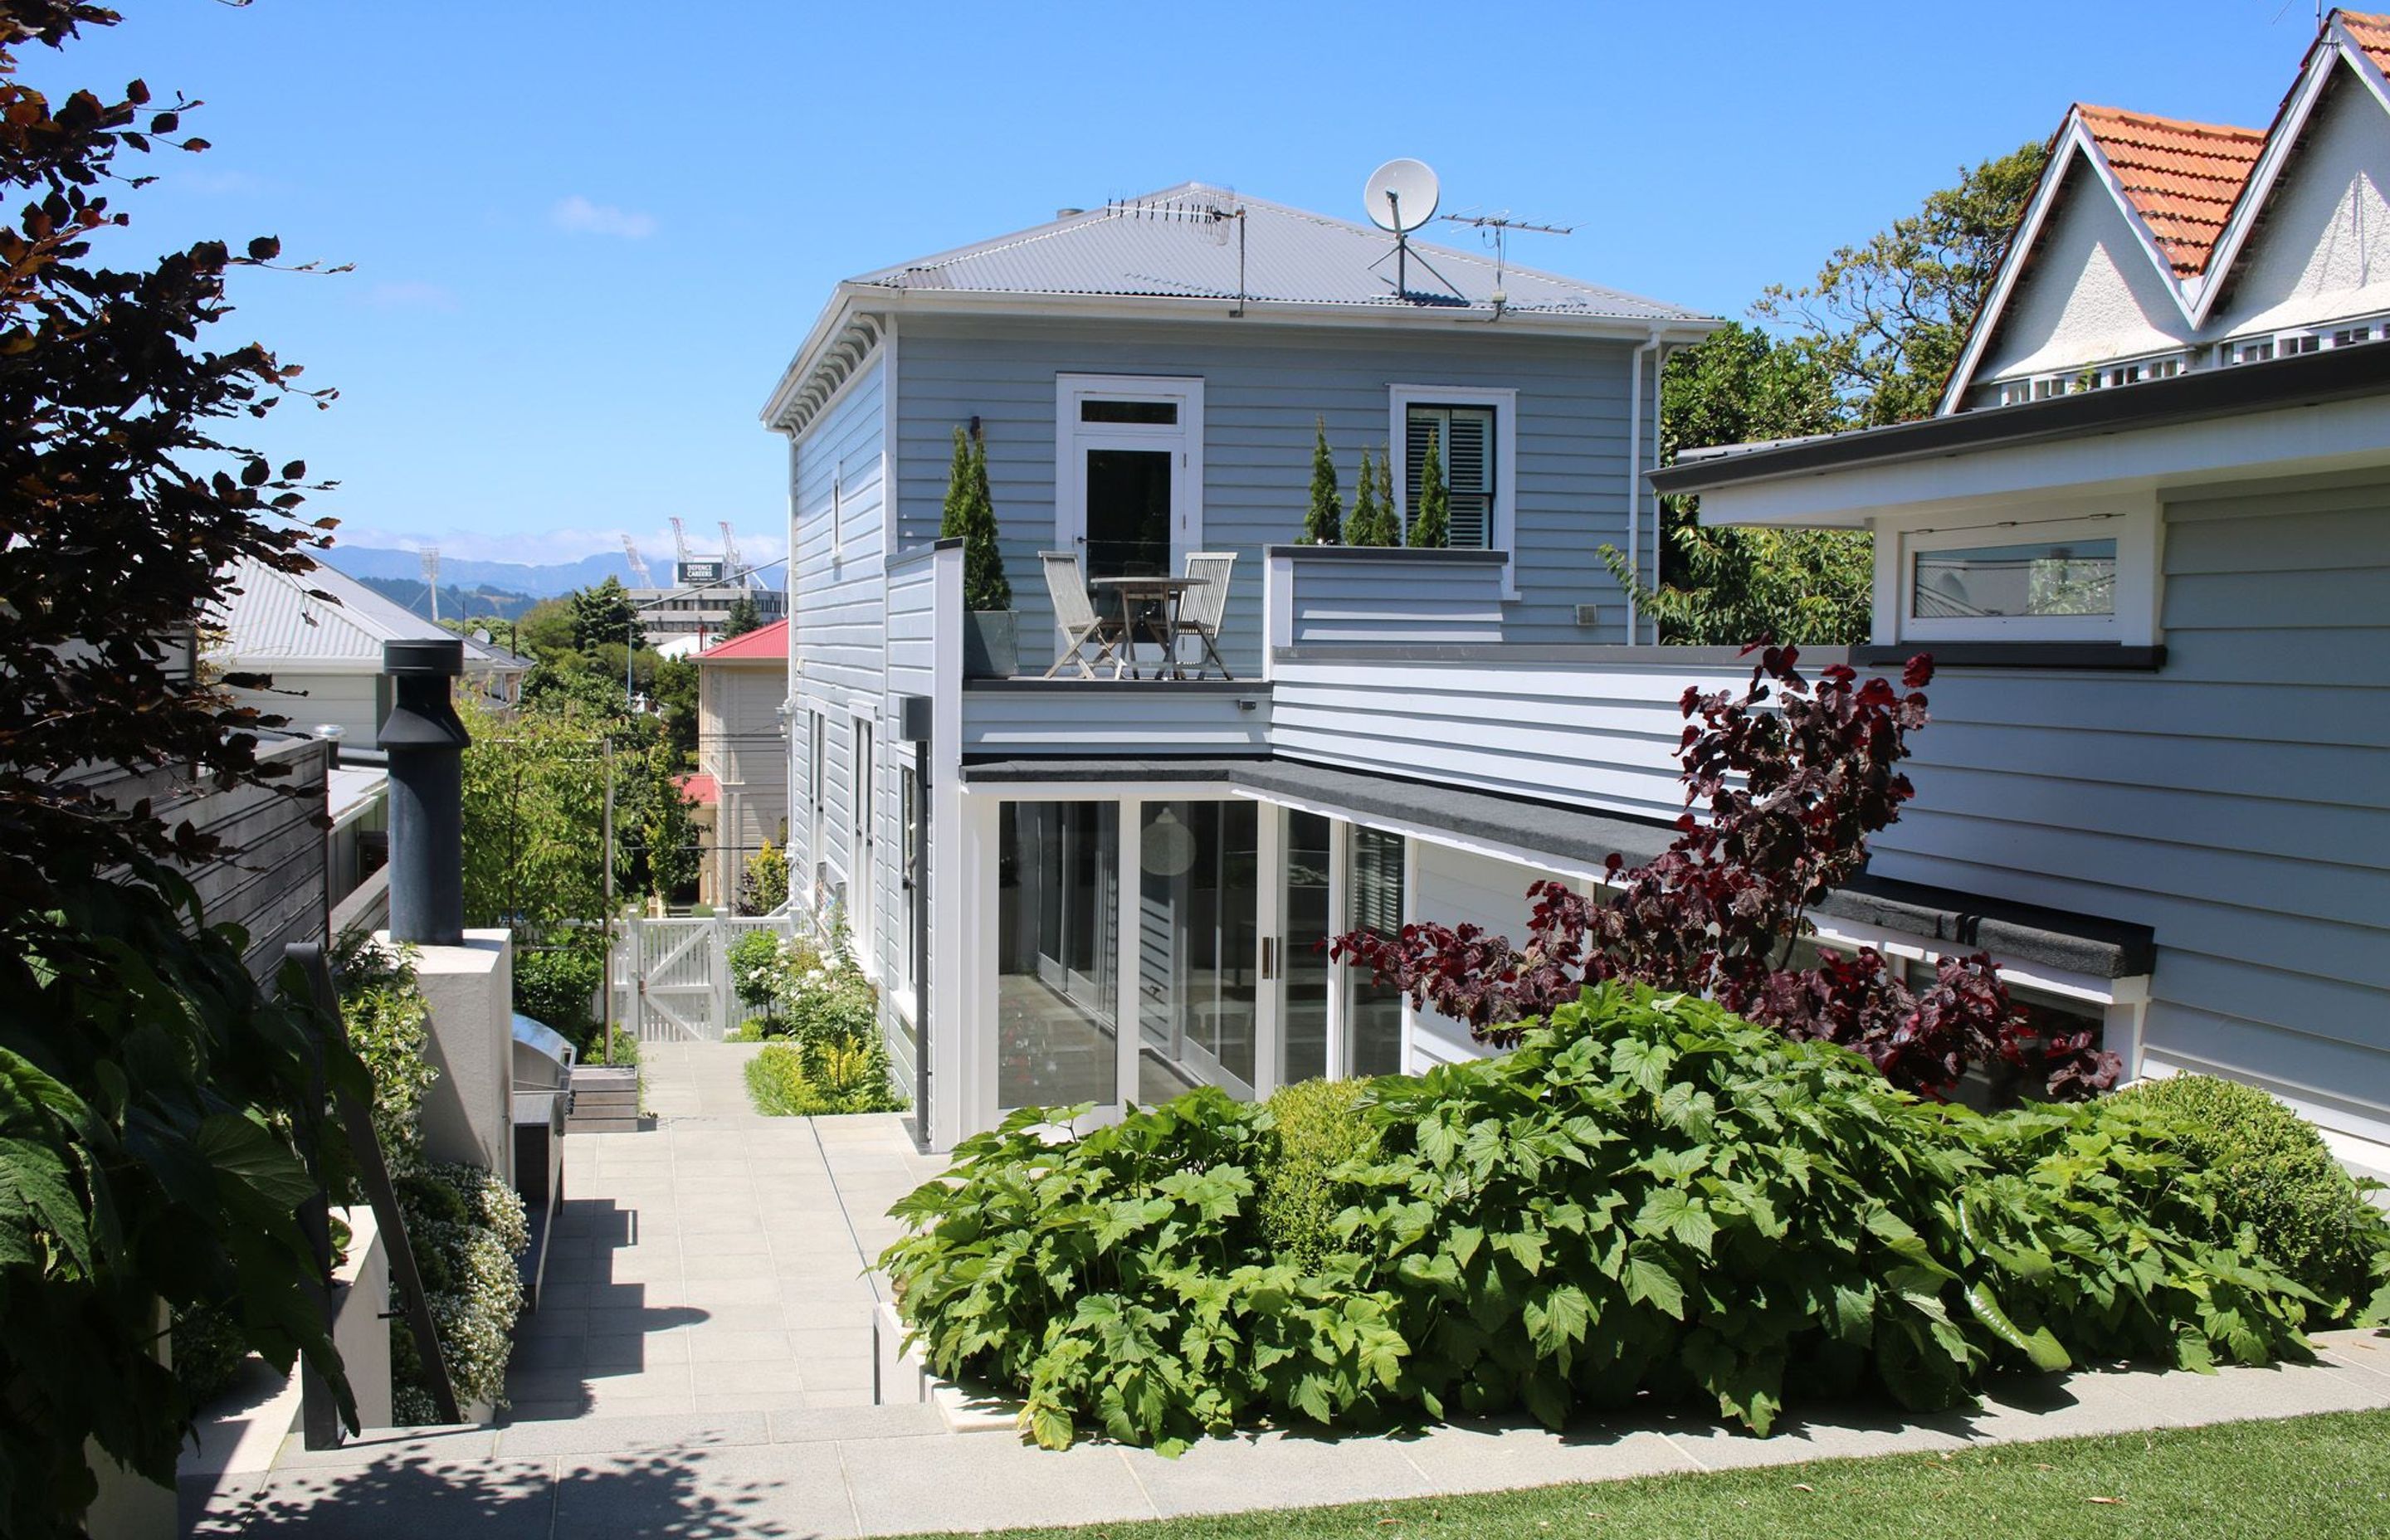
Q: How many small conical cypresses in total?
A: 6